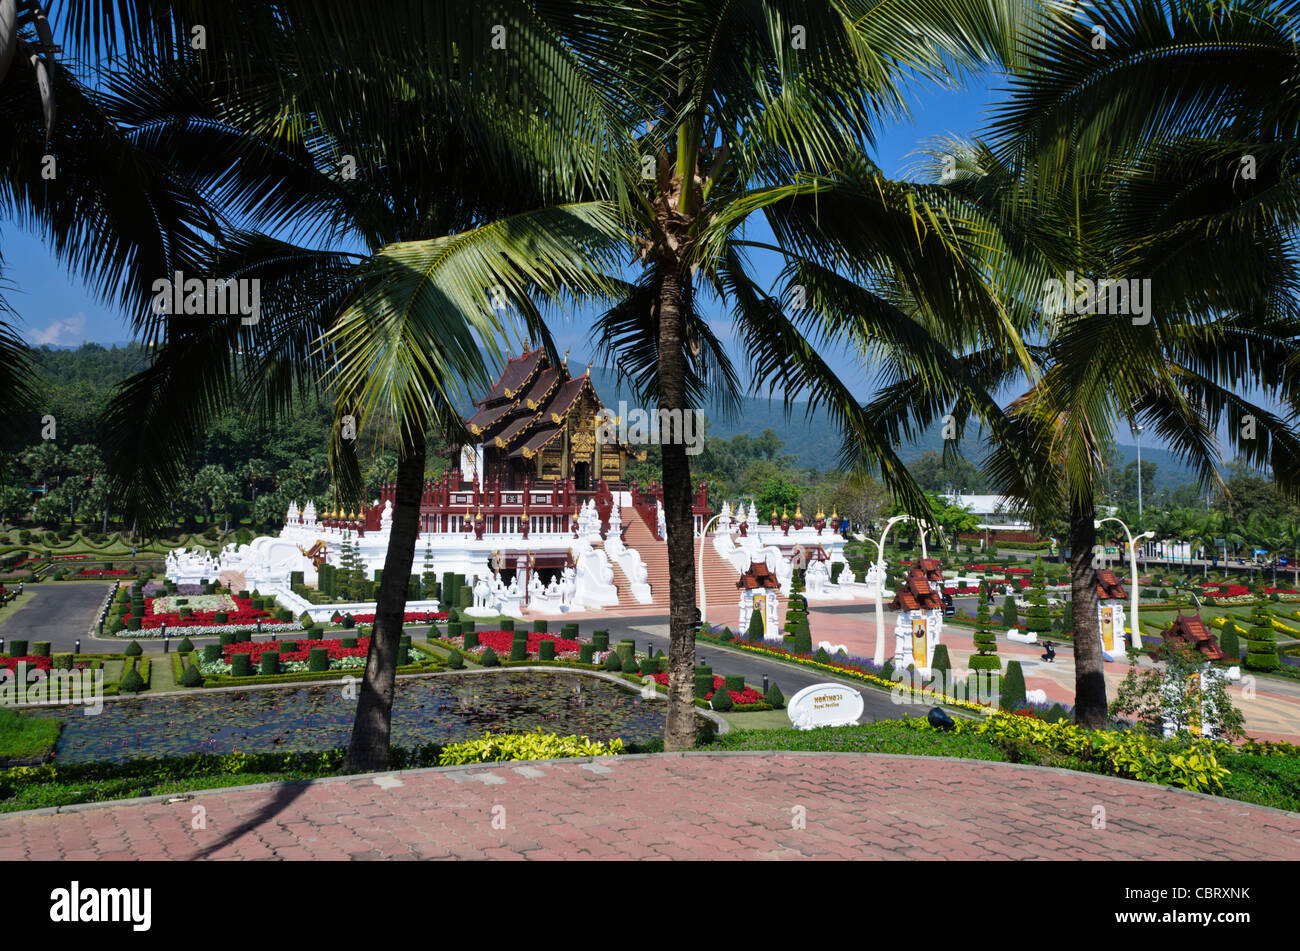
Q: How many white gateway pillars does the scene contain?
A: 5